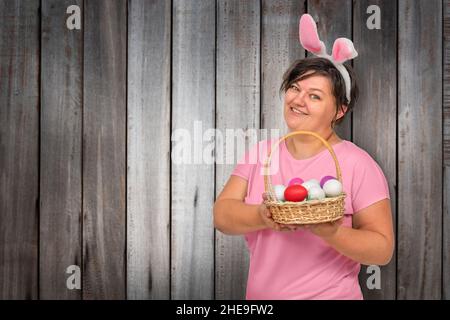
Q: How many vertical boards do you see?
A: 11